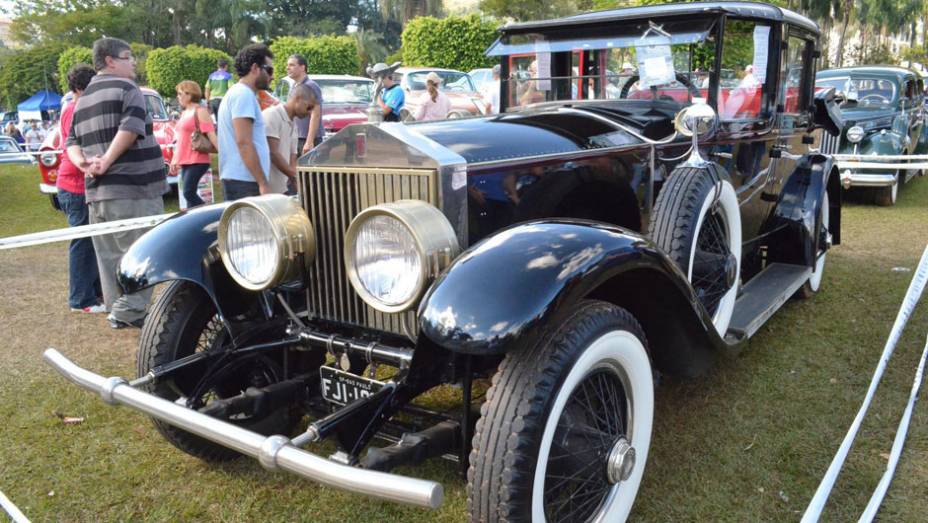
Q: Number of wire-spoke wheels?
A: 4